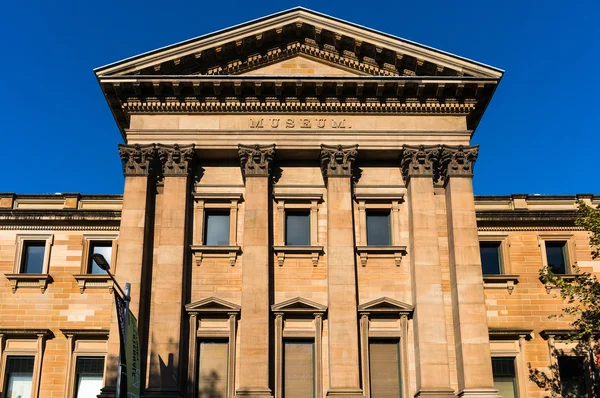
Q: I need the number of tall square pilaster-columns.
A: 6